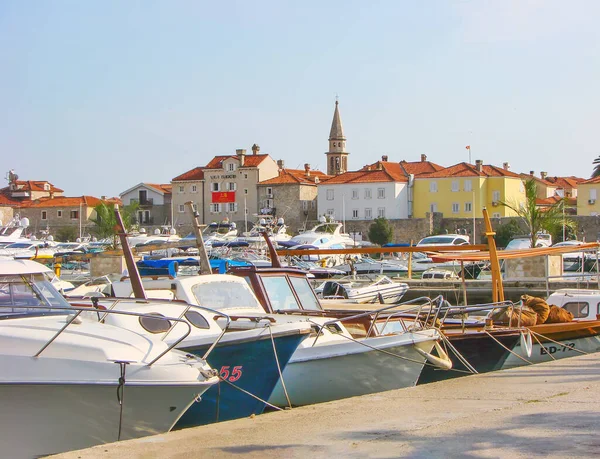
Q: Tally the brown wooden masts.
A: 4